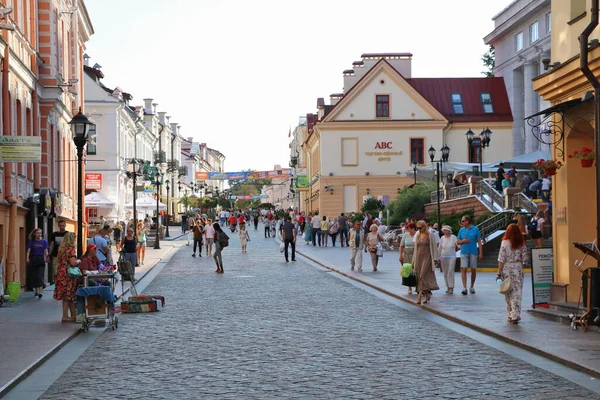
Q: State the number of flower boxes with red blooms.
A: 2